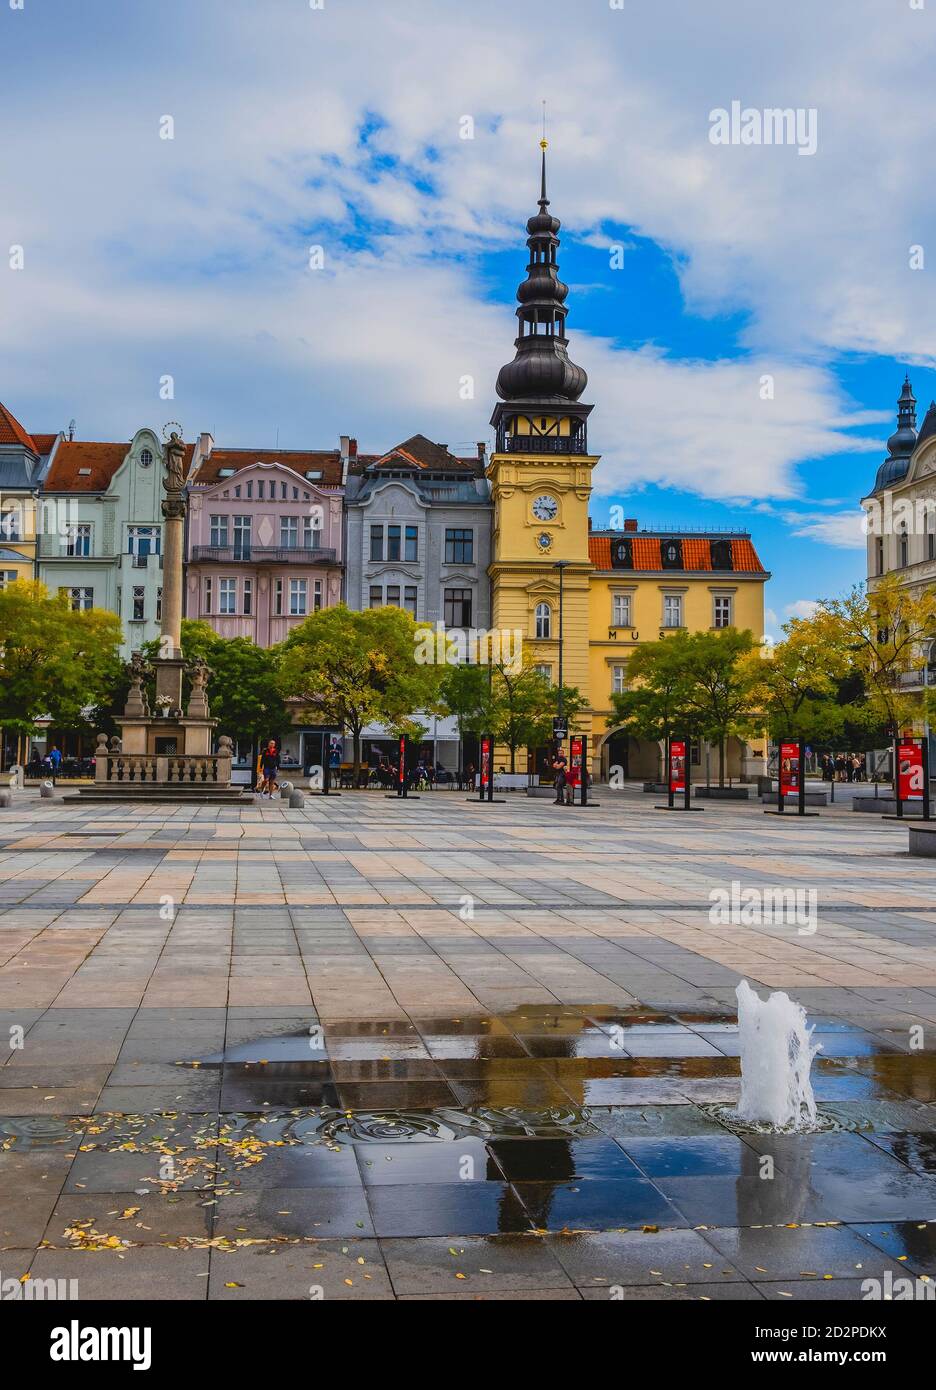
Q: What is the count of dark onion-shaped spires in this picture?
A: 2